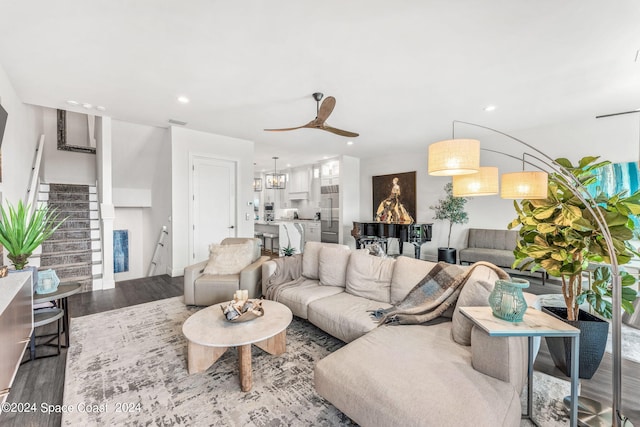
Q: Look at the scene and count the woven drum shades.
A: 3